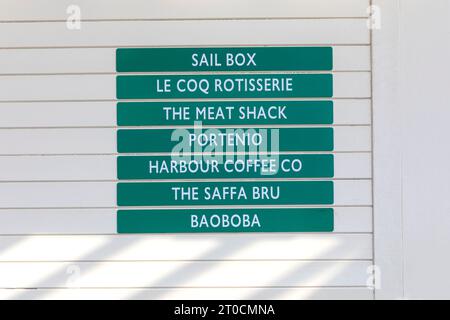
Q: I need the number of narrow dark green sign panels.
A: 7